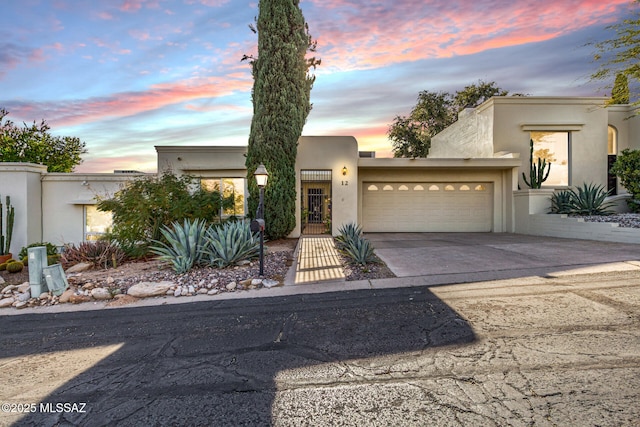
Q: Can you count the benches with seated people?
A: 0